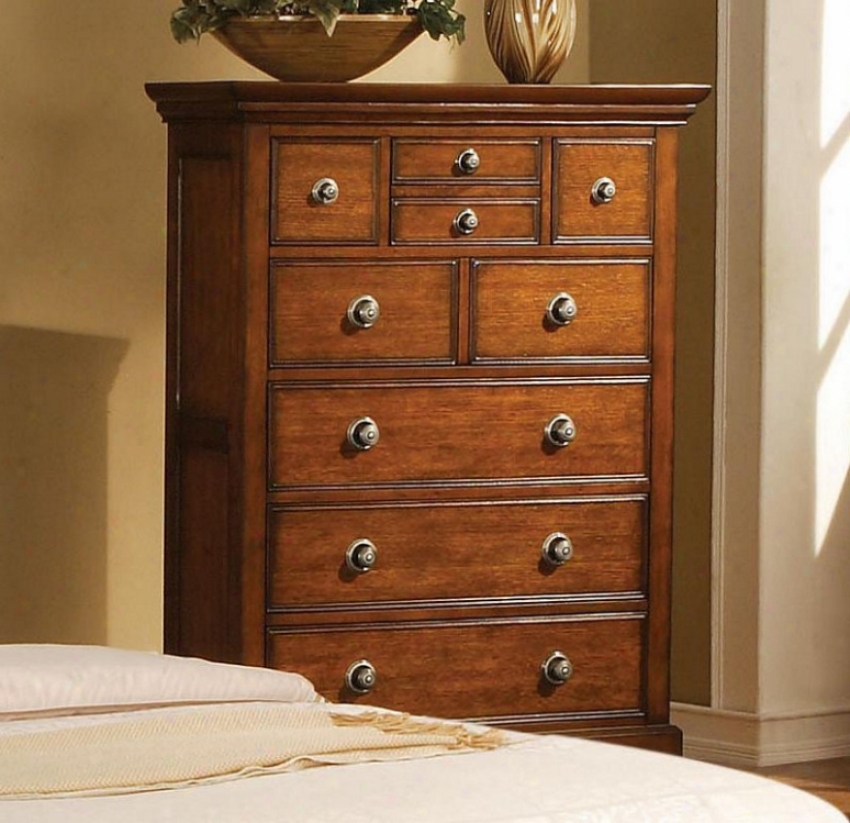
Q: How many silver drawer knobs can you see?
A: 12